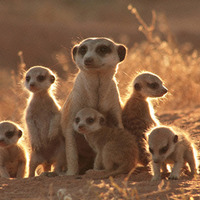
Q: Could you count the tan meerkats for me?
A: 6